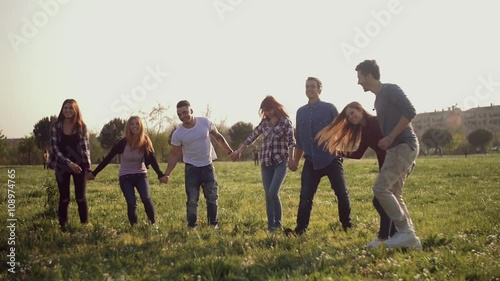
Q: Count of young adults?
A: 7